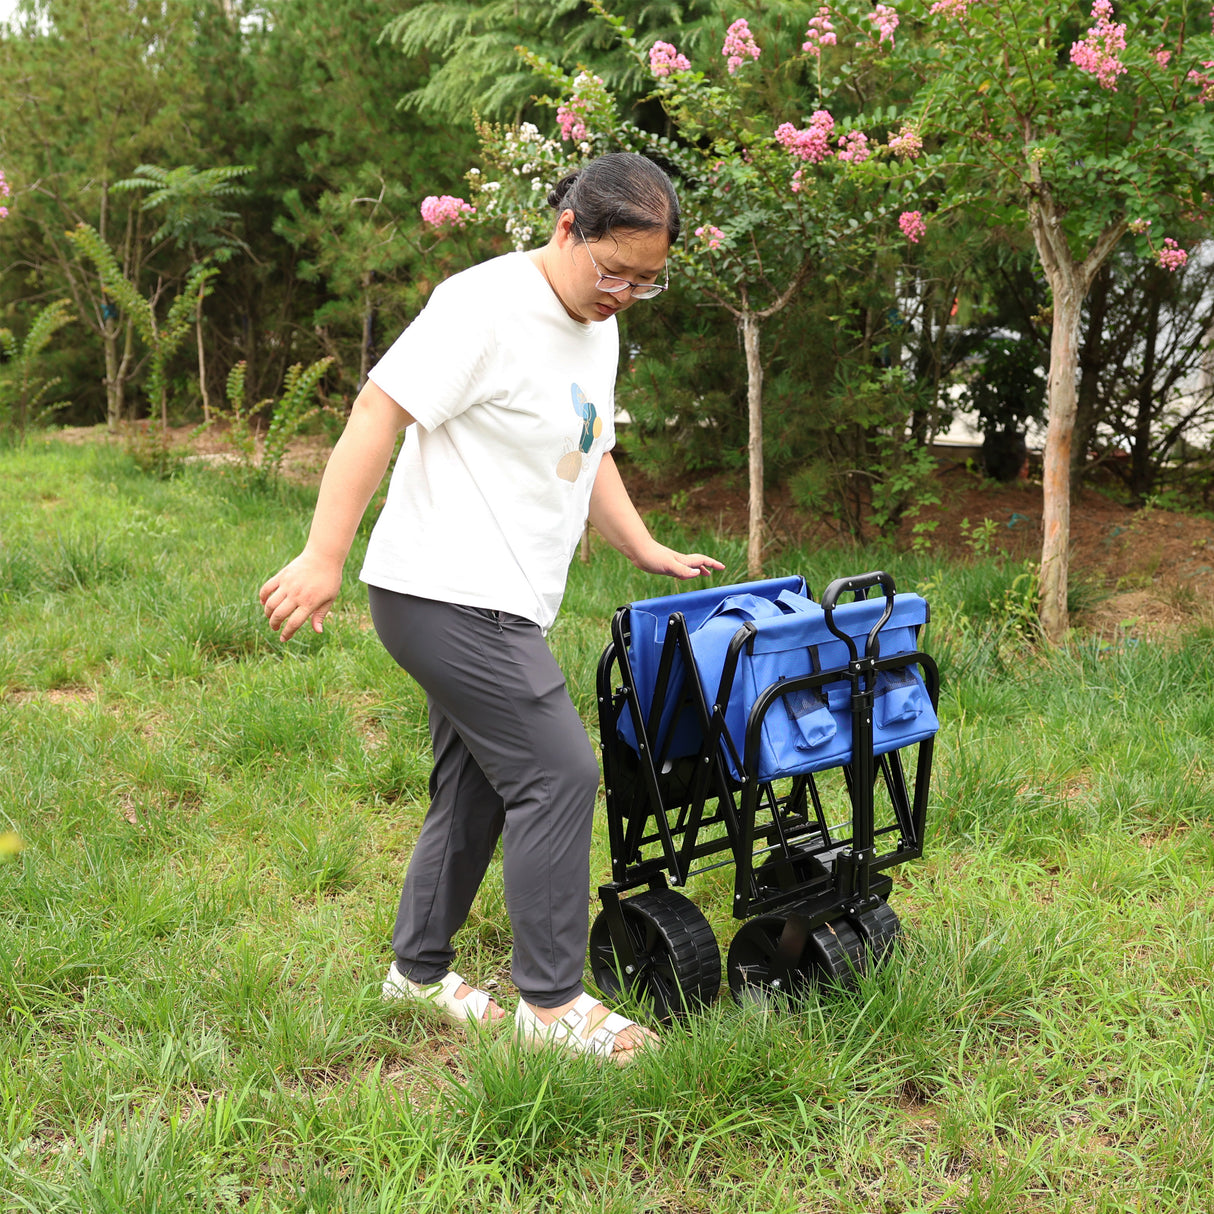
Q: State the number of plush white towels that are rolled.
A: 0